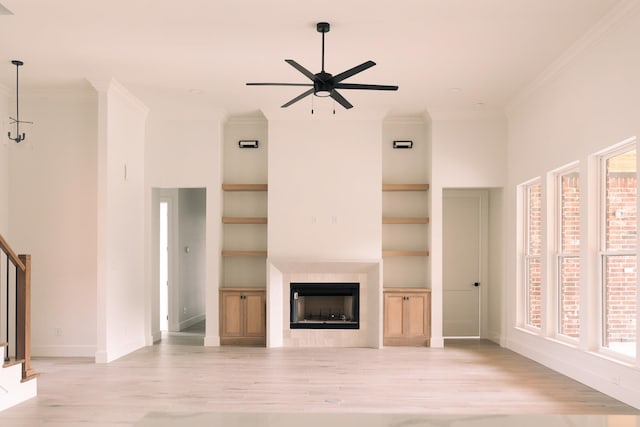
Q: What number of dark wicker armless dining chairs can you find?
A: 0